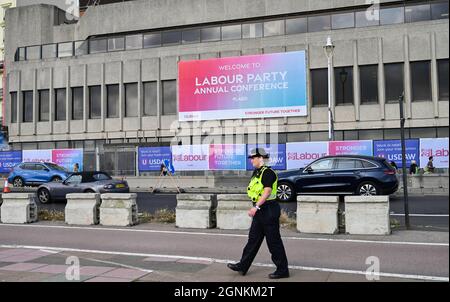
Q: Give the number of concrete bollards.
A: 7